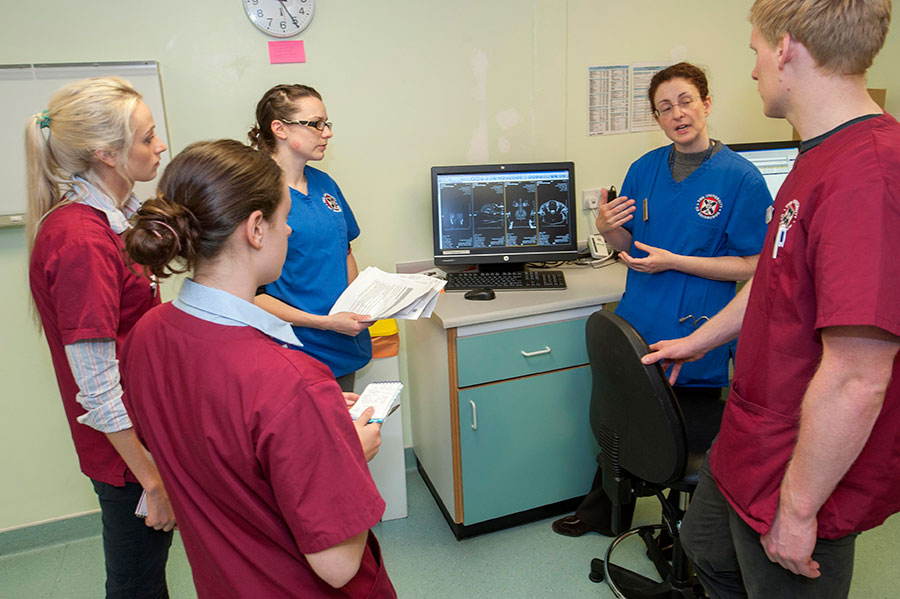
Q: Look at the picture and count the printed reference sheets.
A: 2